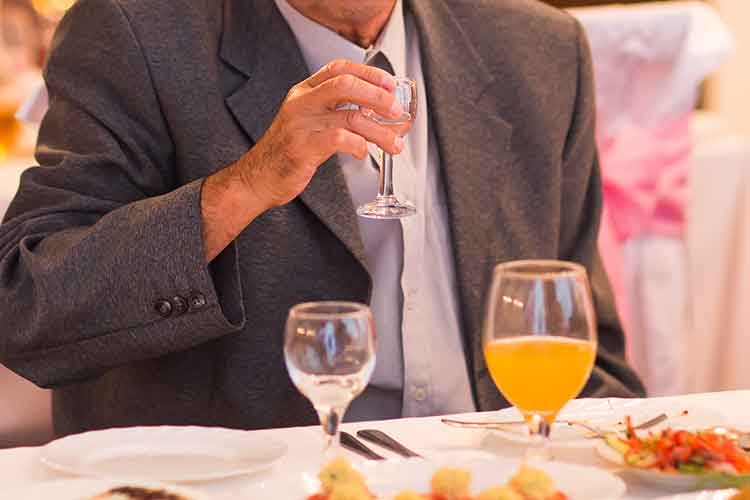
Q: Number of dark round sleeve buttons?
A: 3